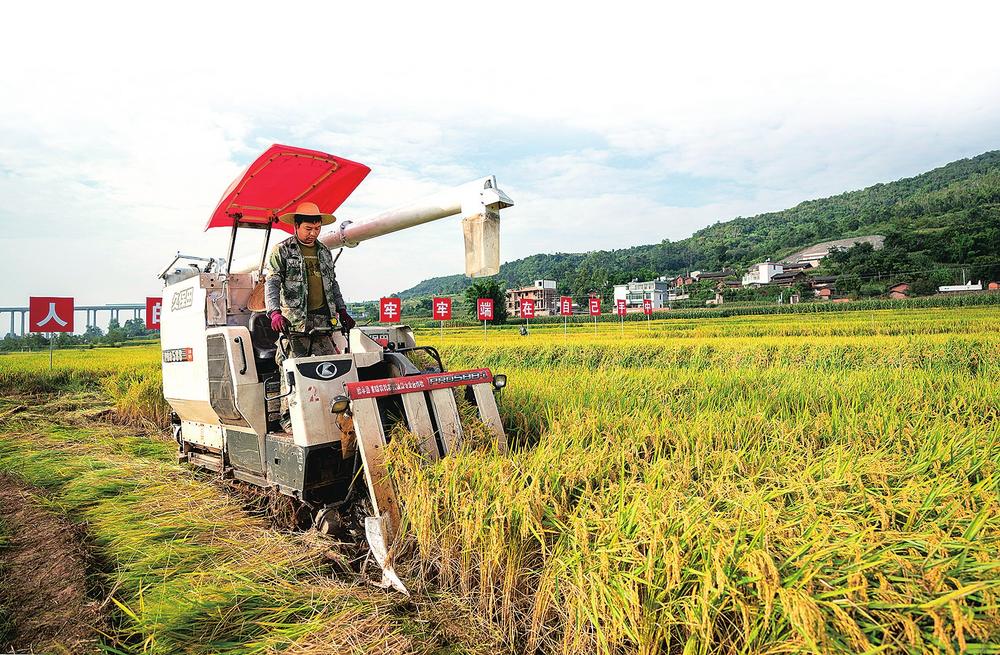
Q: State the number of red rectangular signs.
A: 10